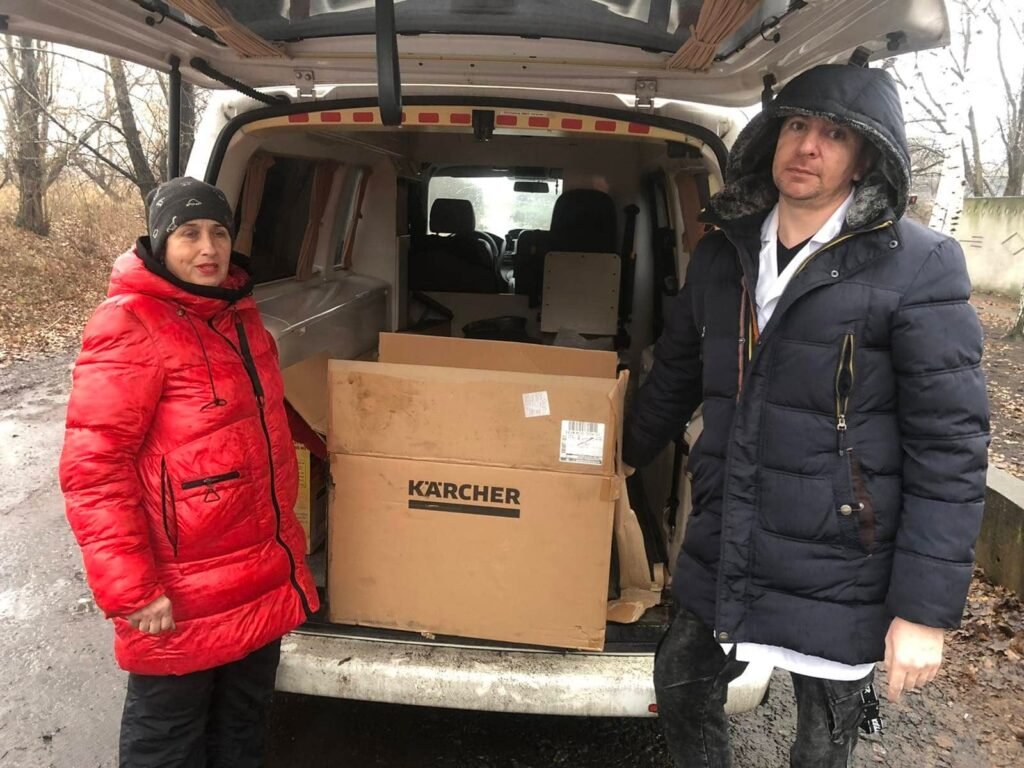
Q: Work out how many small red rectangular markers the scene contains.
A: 11